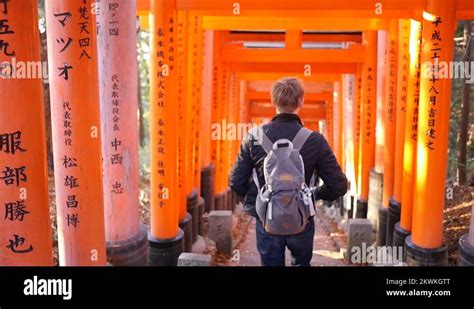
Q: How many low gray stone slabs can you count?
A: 3